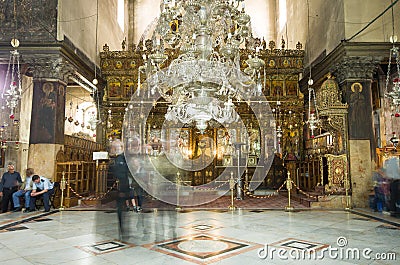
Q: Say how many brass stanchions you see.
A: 5